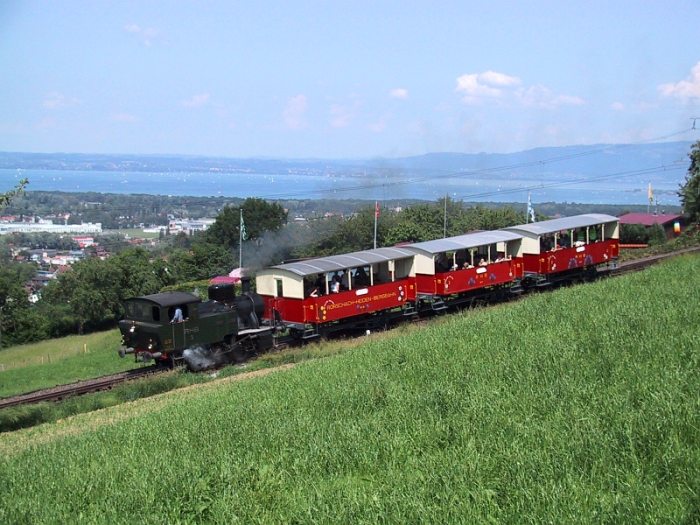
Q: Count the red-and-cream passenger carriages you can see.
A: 3